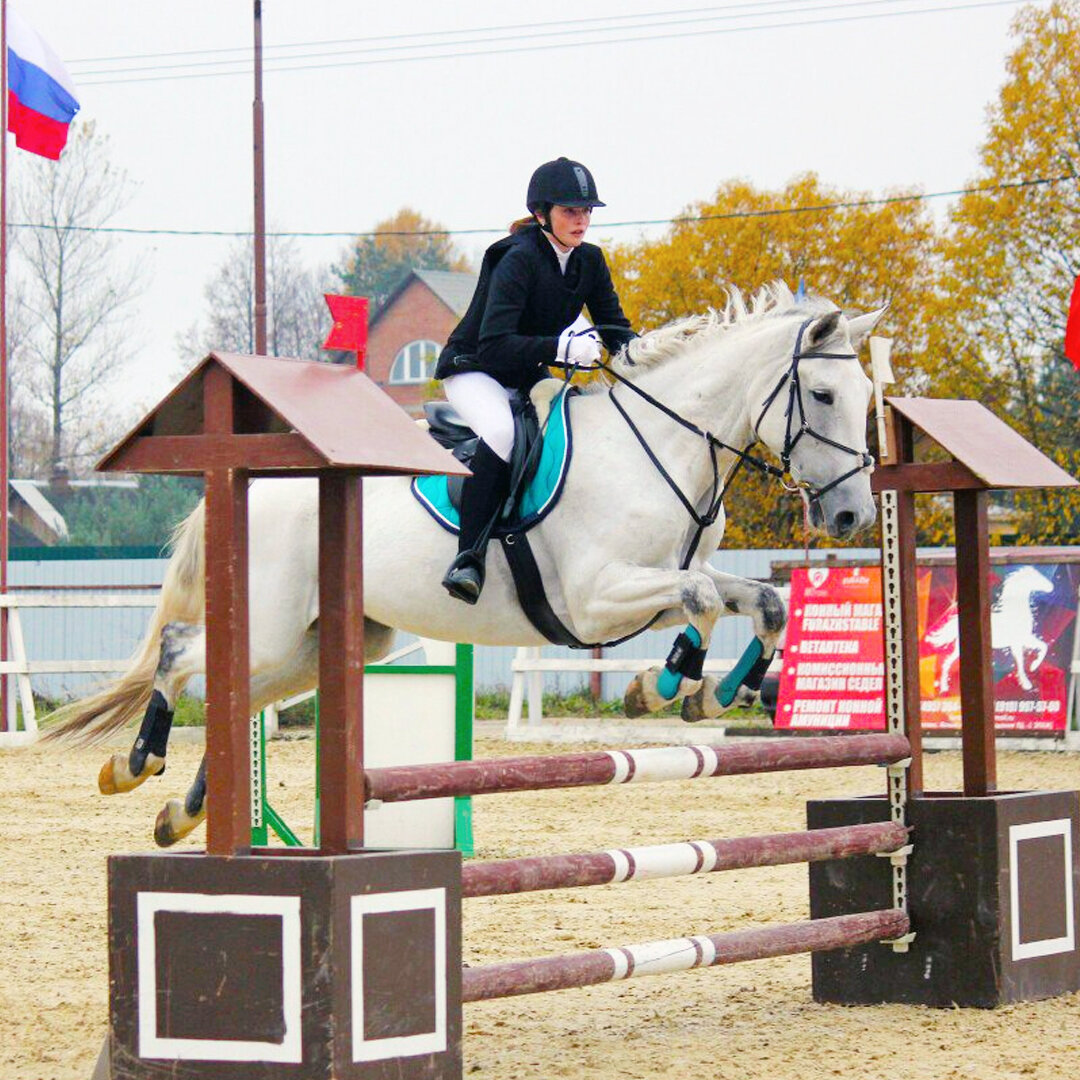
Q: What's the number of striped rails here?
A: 3